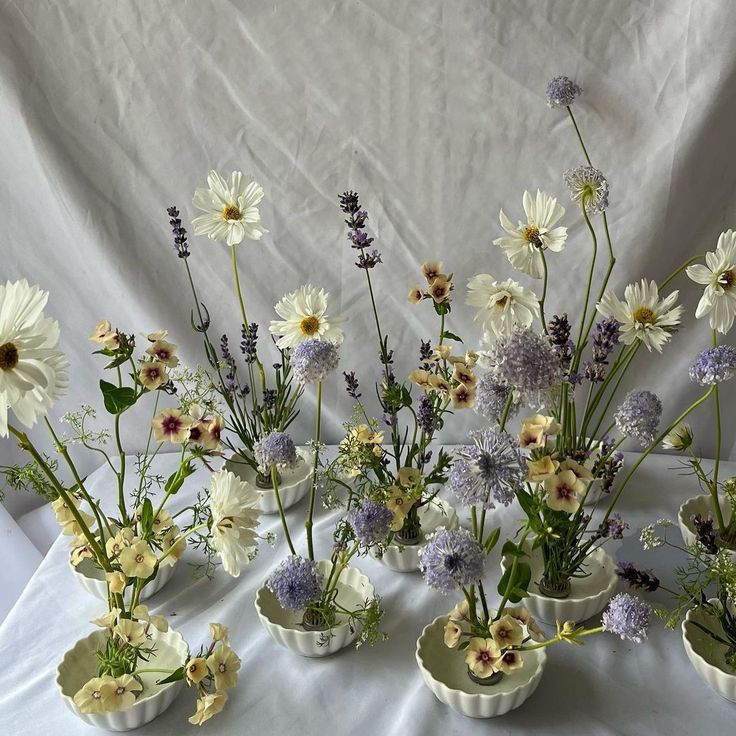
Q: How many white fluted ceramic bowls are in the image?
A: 10